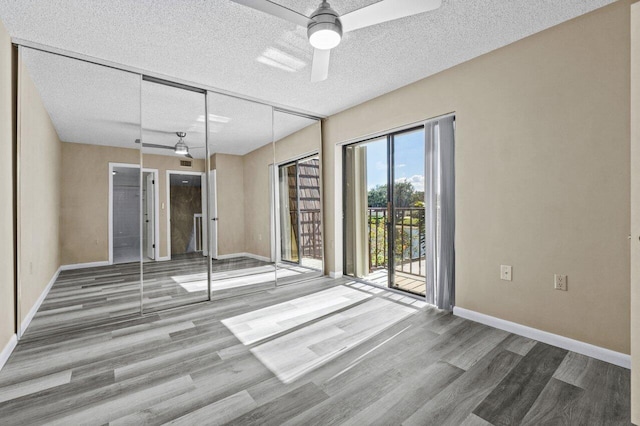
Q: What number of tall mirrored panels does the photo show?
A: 4